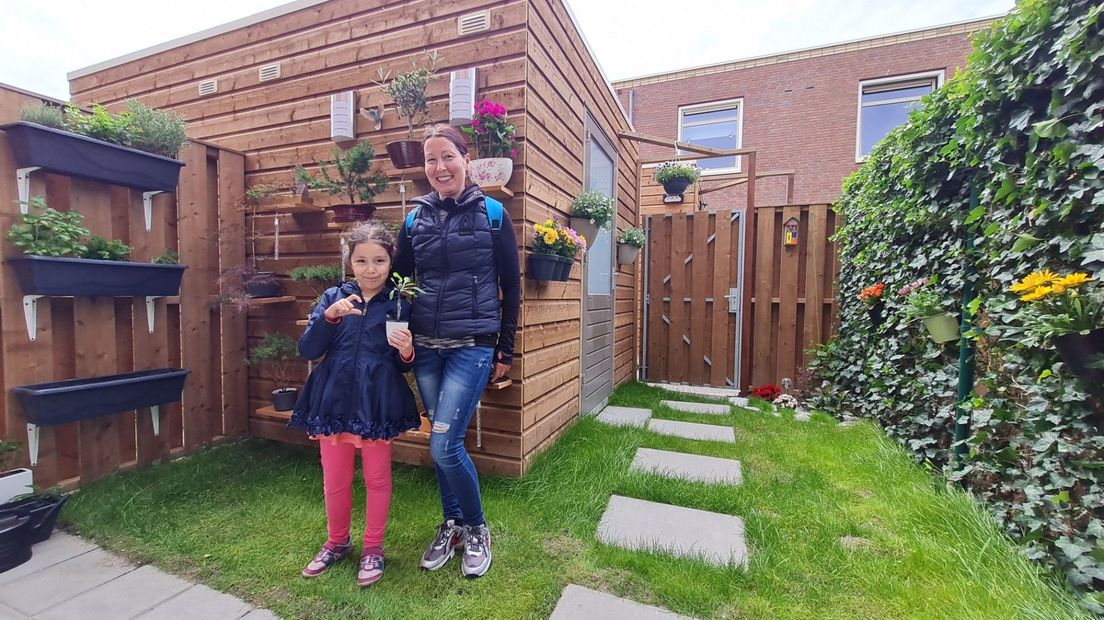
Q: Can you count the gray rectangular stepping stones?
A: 6